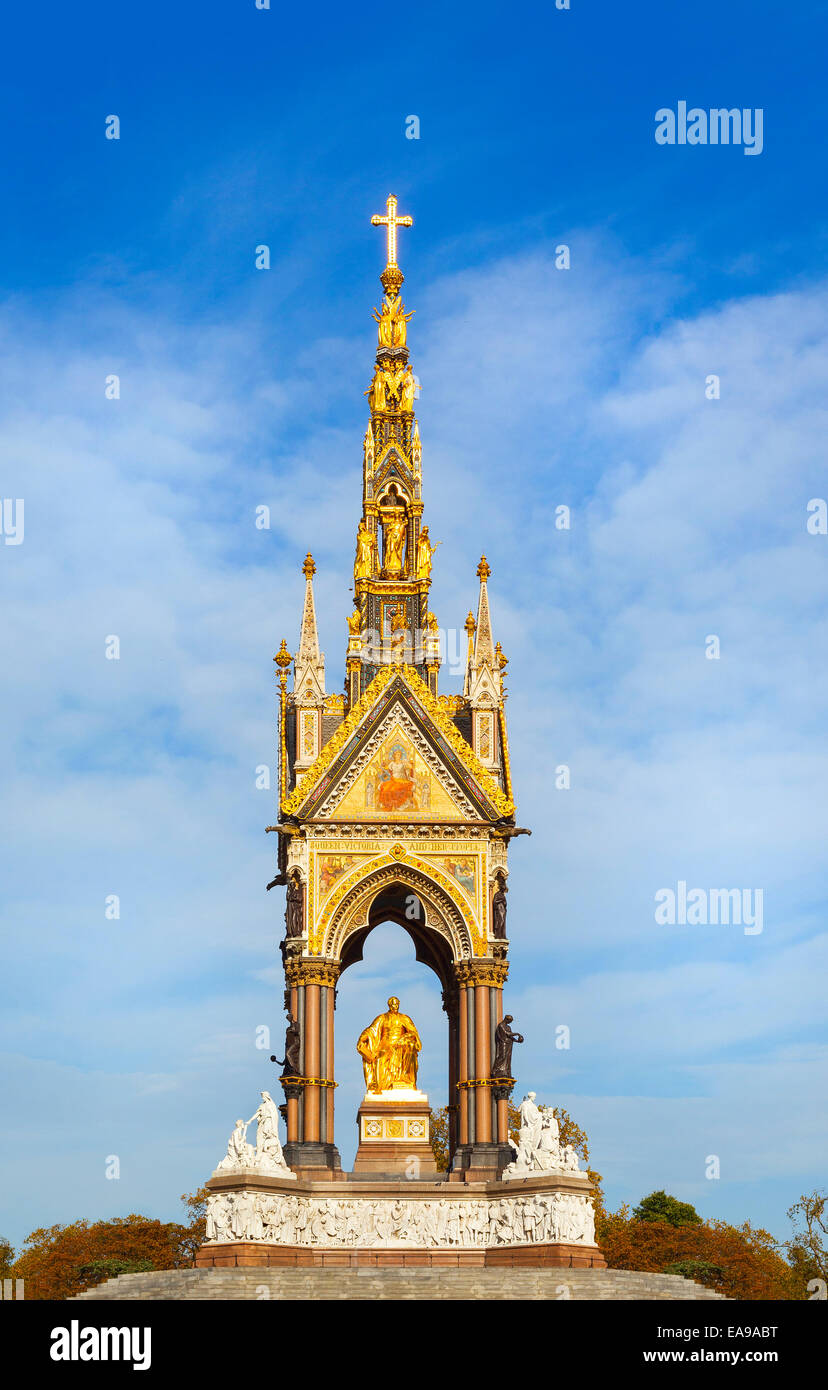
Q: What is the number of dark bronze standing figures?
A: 4